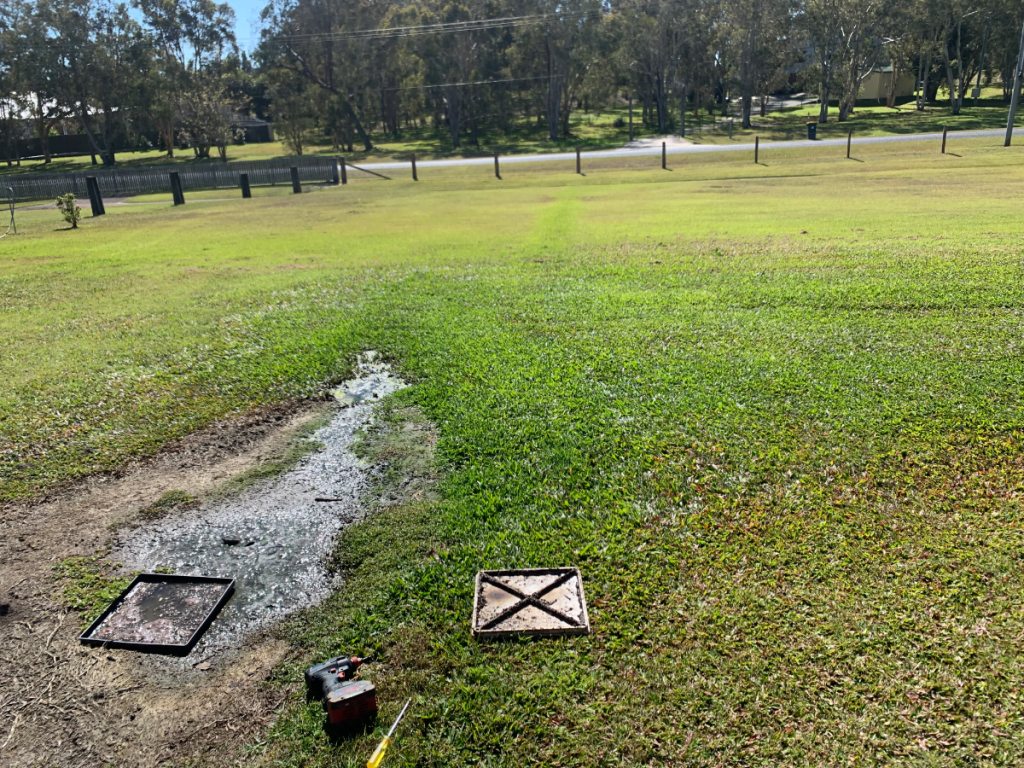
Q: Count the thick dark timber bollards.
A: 4